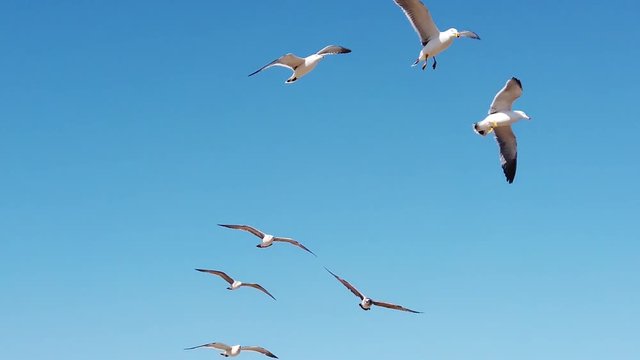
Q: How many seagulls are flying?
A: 7